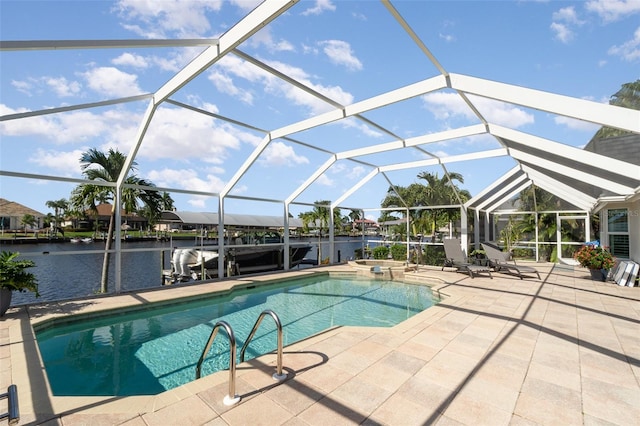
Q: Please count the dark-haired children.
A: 0